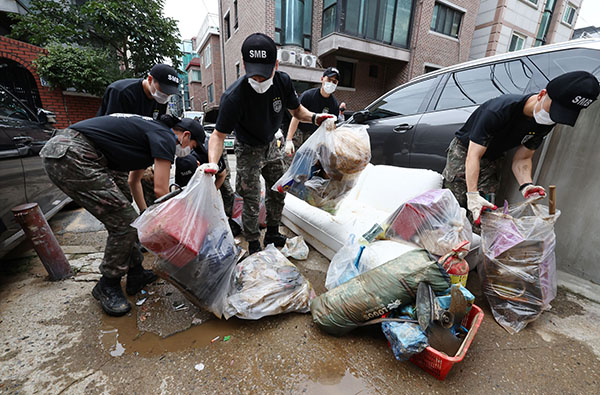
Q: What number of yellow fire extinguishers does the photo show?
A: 0